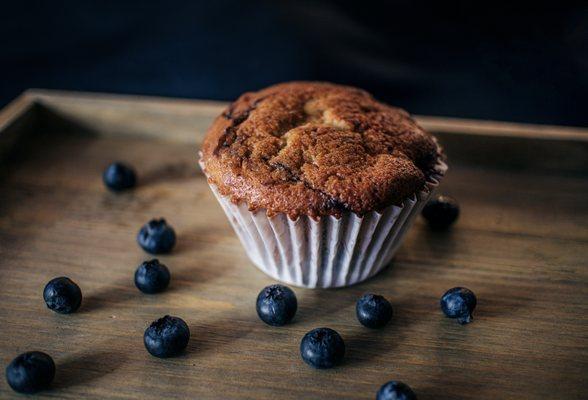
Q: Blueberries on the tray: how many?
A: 12